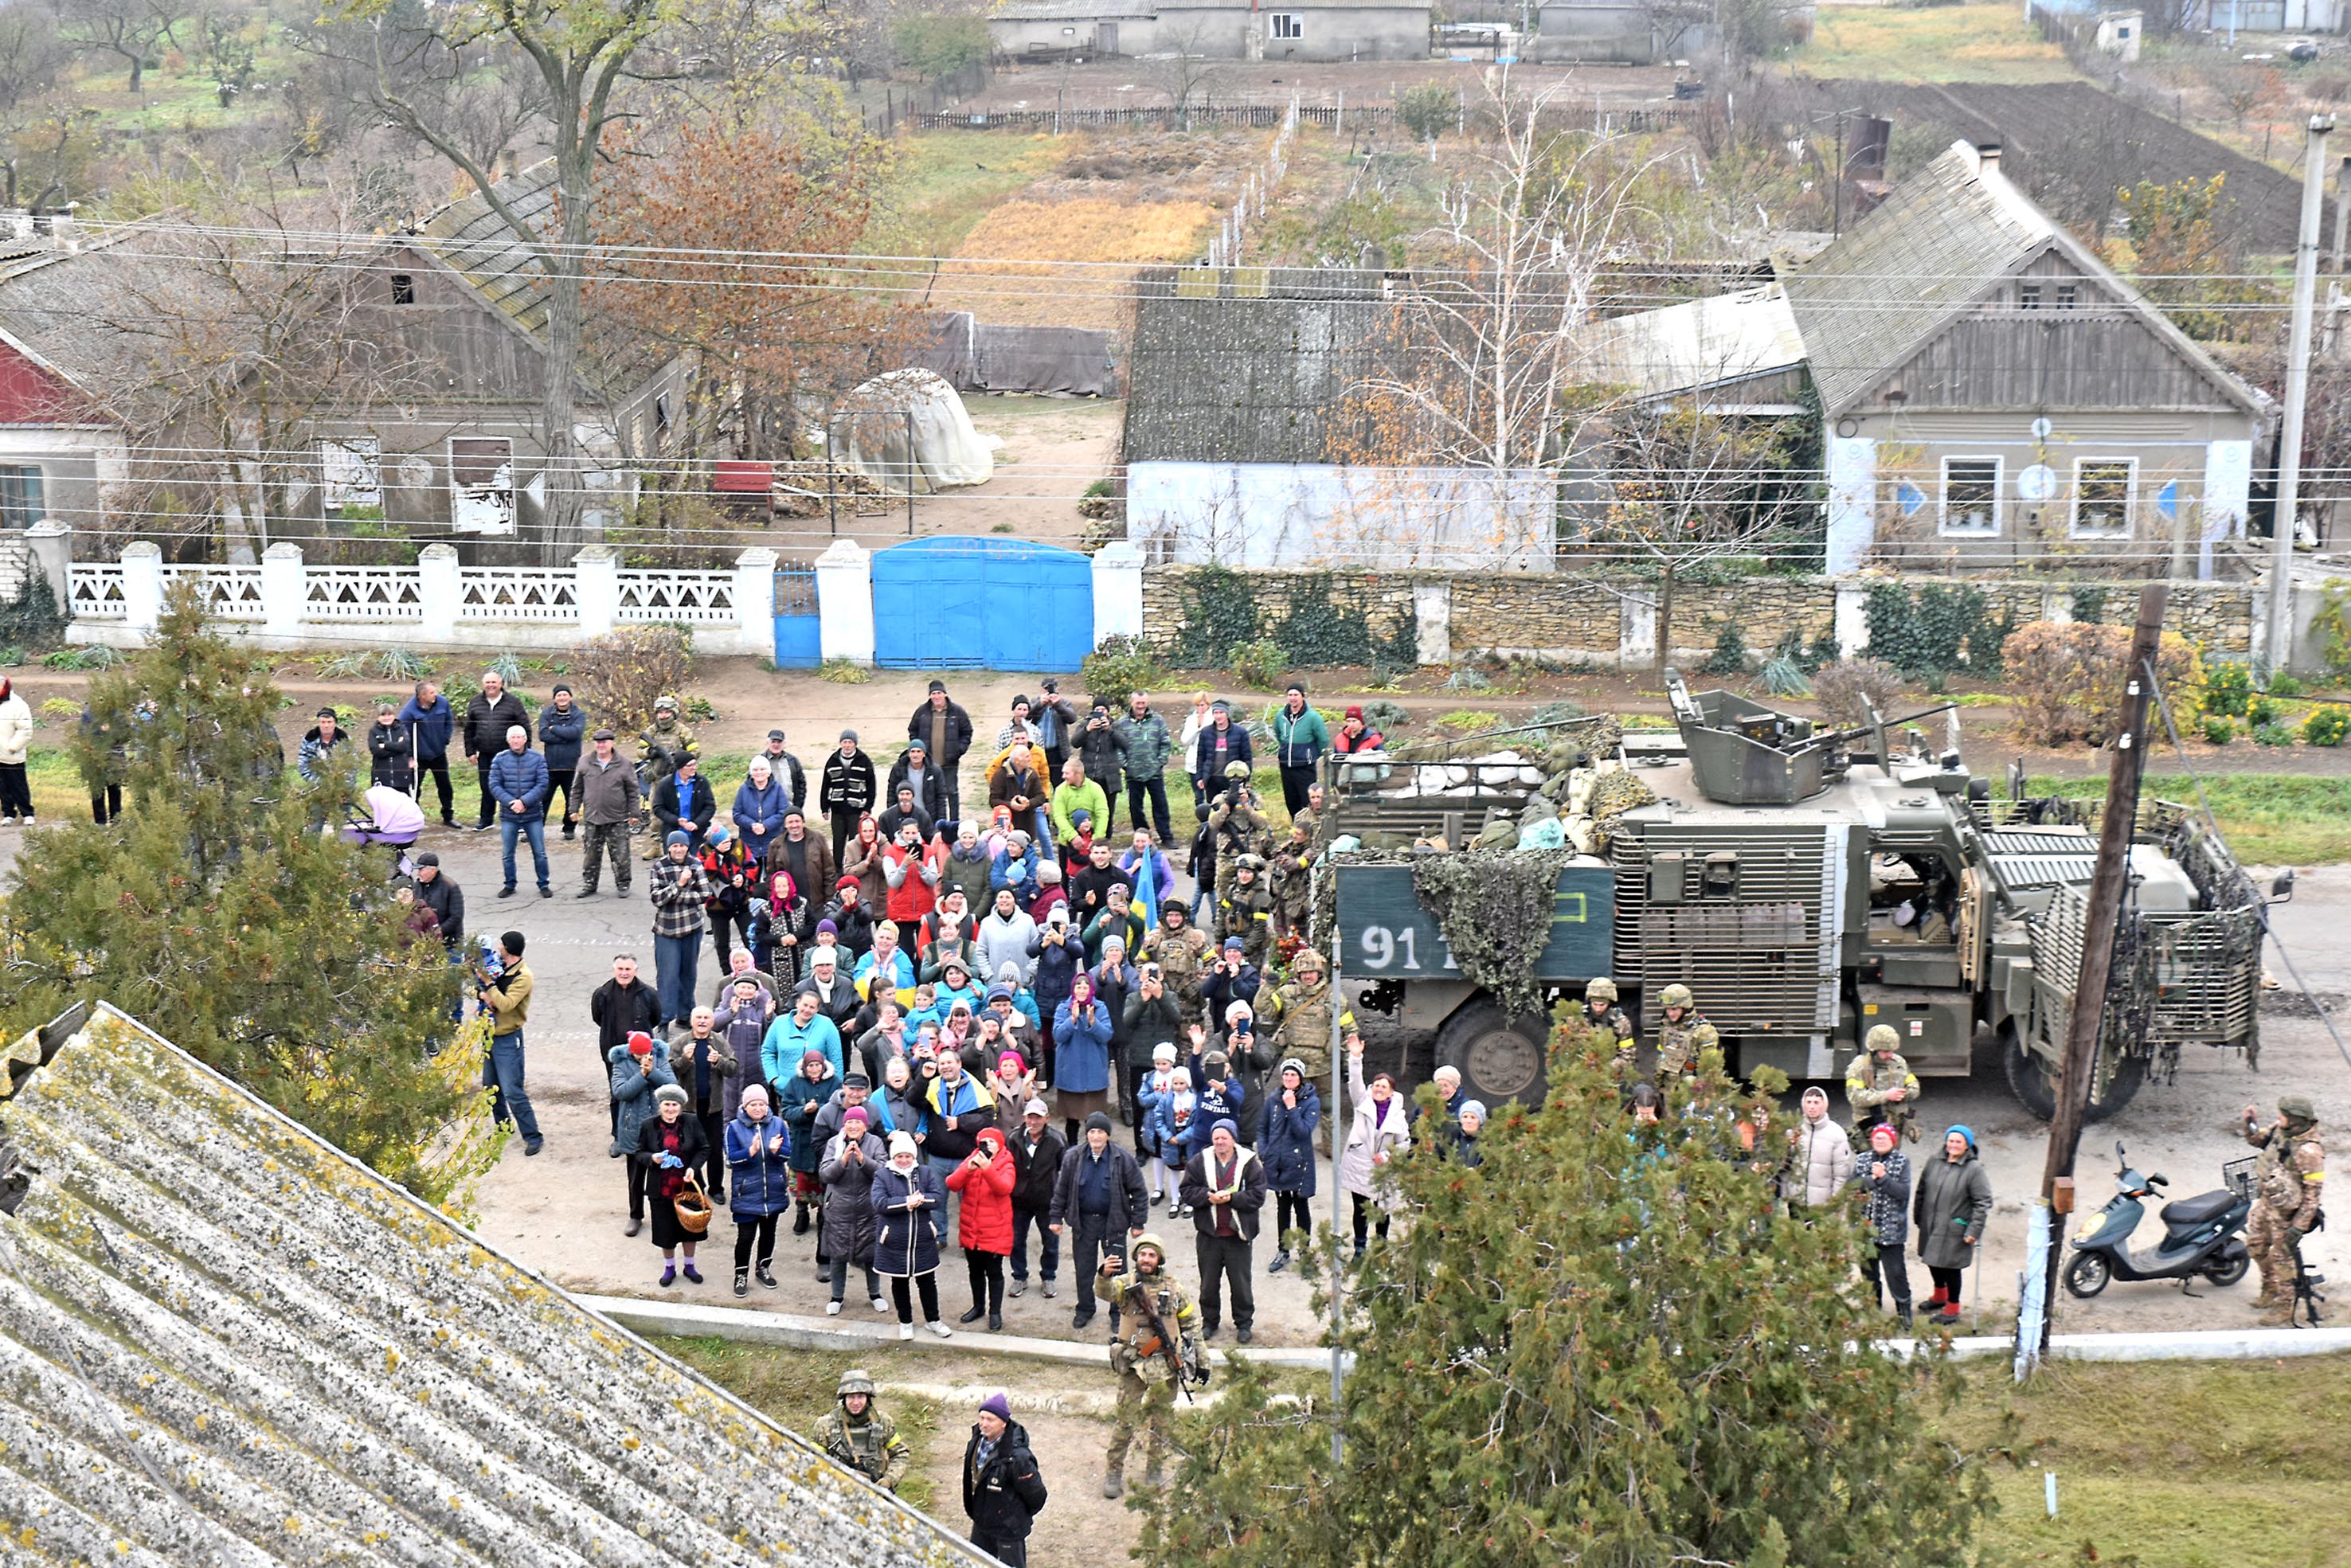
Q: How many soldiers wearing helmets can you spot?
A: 11